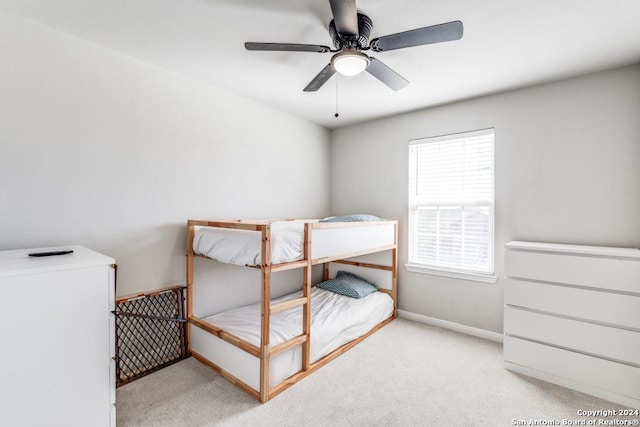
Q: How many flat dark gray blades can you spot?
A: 5